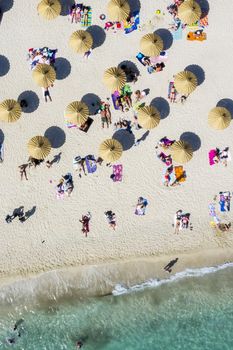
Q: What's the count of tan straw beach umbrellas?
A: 15